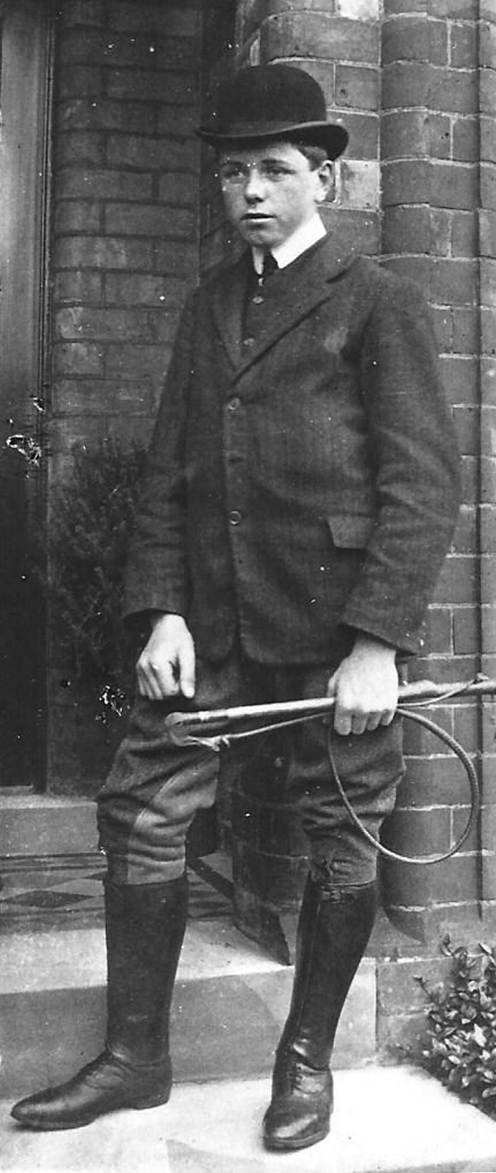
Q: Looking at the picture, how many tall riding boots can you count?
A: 2